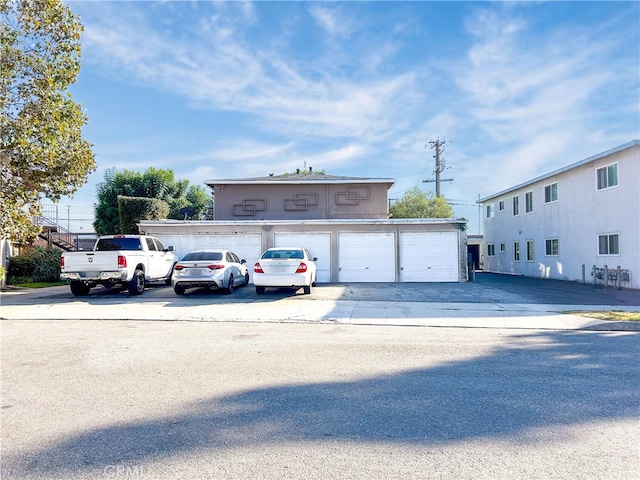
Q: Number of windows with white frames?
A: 12